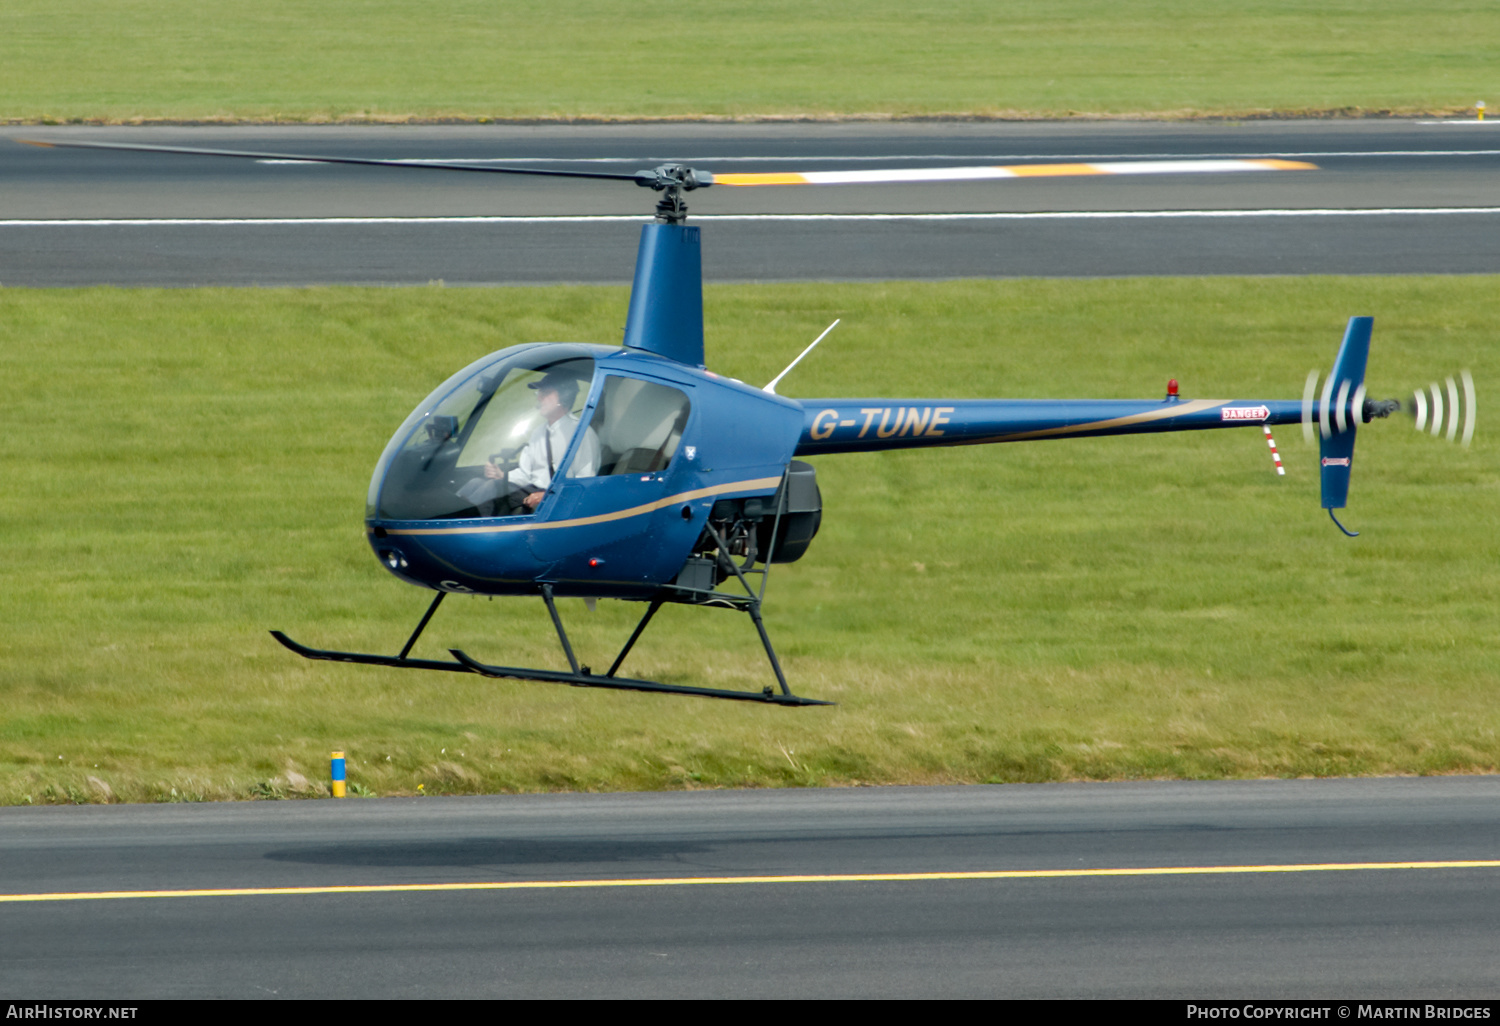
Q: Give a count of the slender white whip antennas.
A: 1